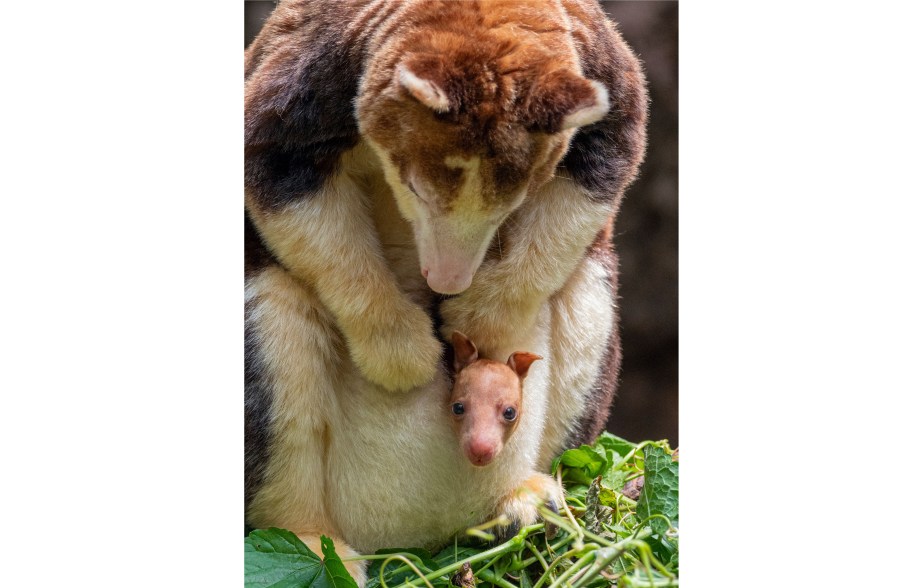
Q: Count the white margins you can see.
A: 2